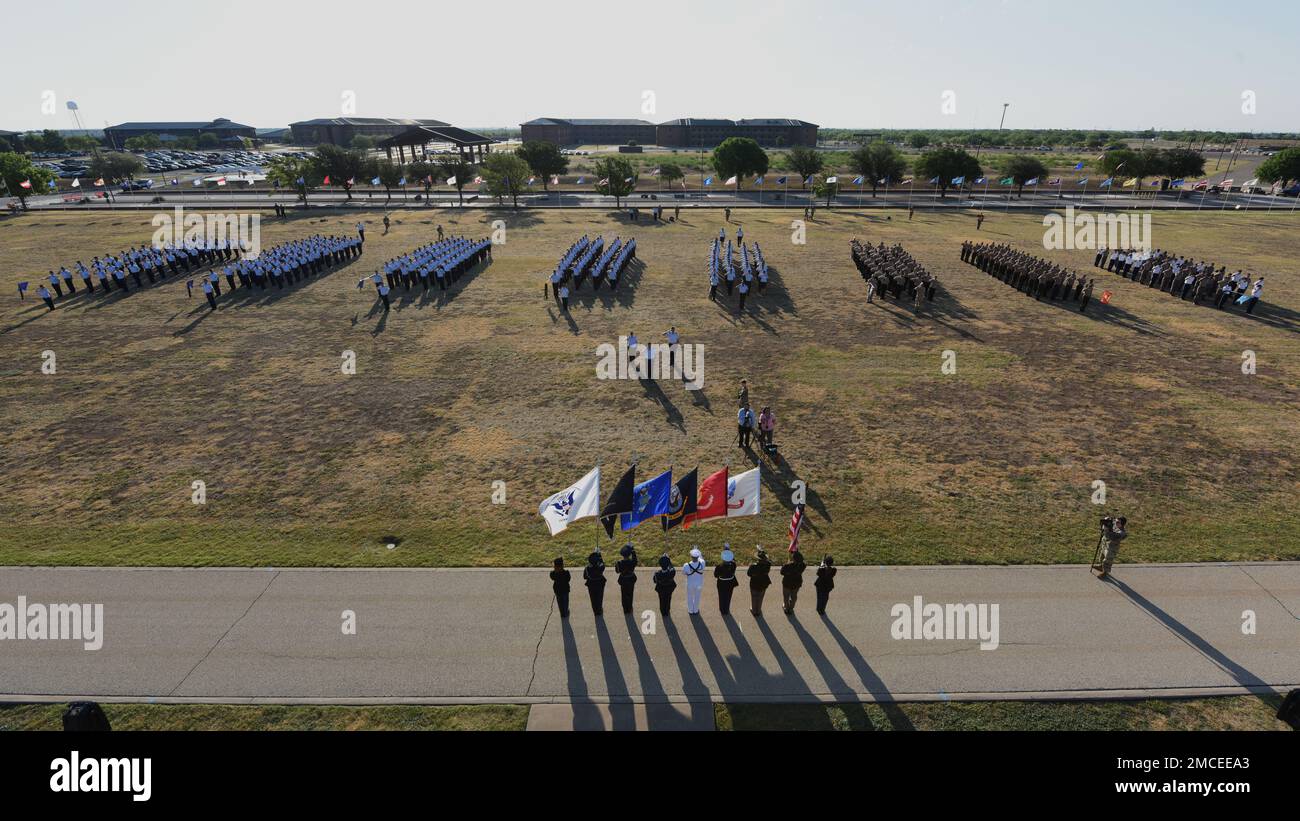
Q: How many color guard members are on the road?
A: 9